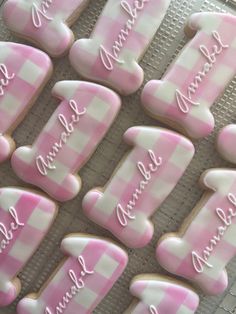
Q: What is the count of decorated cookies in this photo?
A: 11